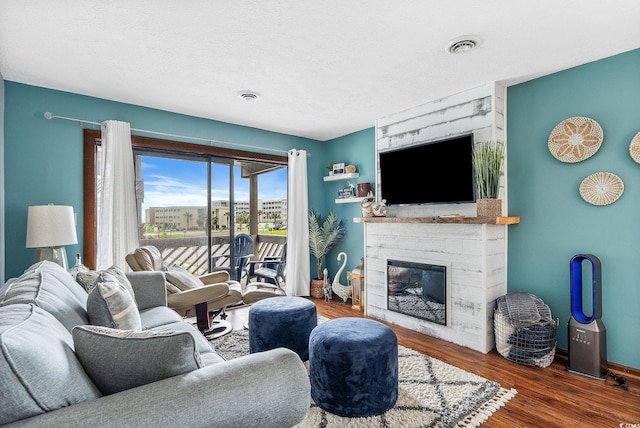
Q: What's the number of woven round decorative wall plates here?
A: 3